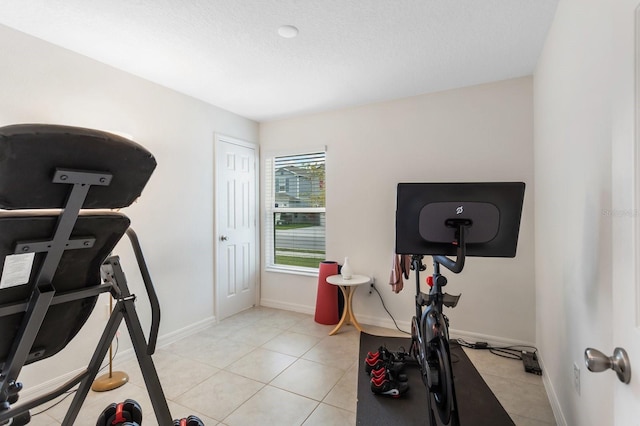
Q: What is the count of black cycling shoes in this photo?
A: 4